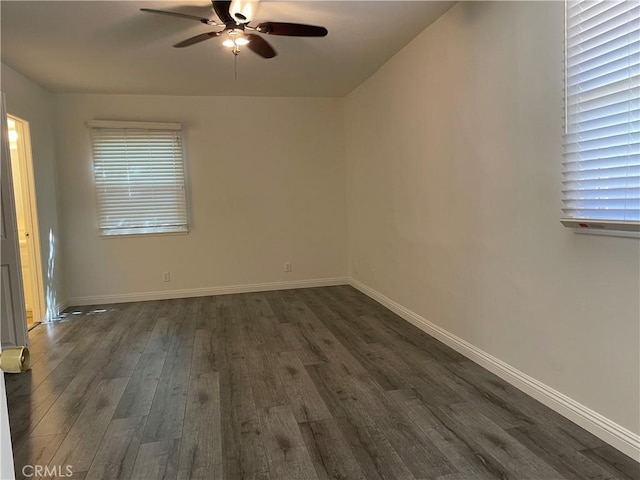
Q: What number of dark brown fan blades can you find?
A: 5